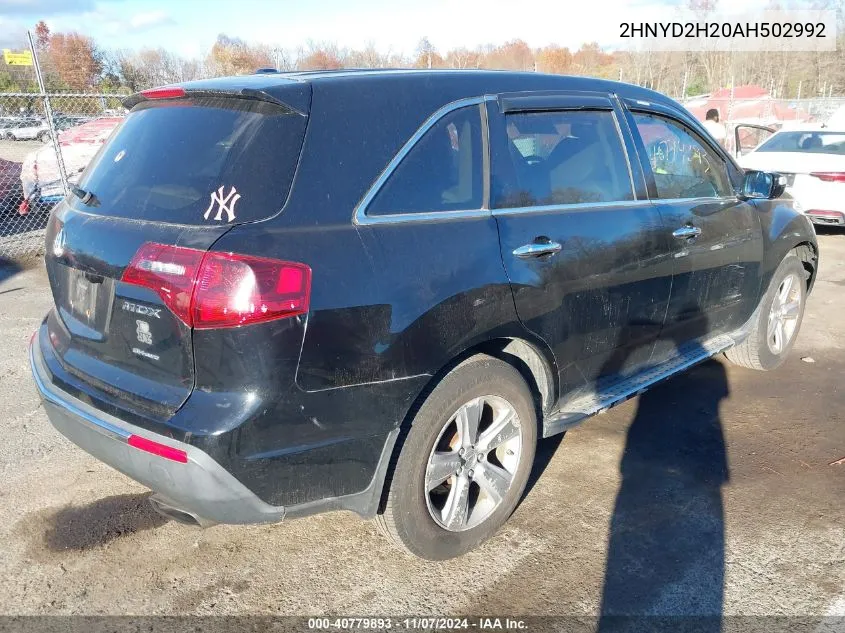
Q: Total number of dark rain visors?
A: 2